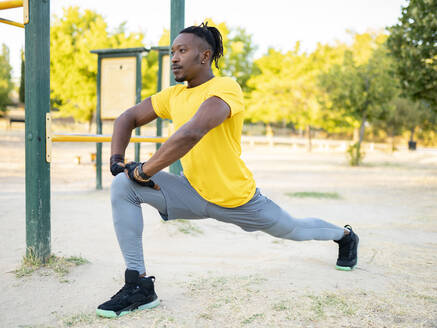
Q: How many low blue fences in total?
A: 0